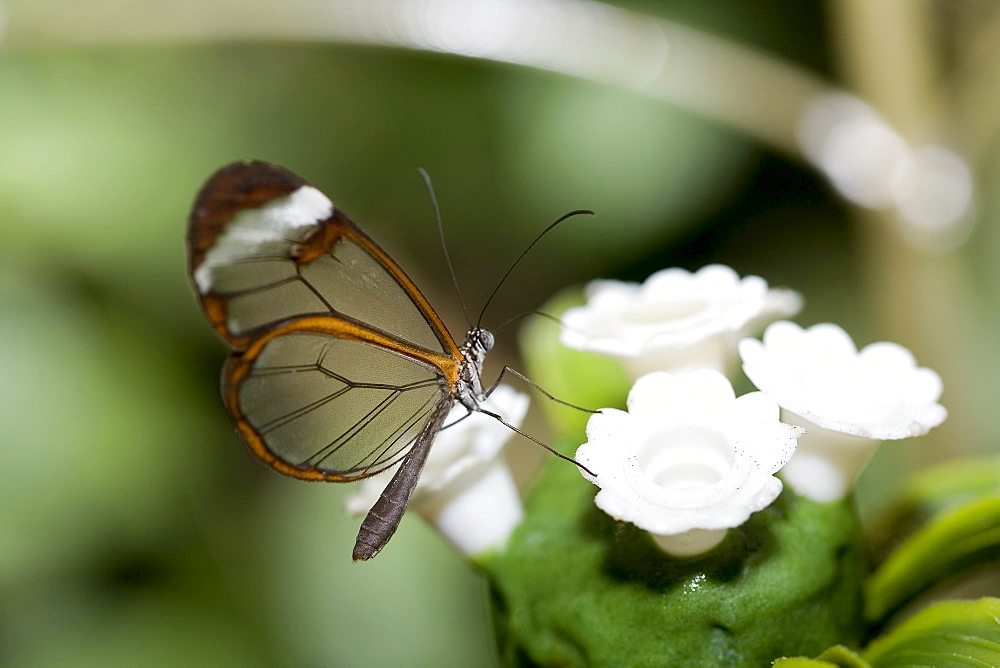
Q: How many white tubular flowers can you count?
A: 4